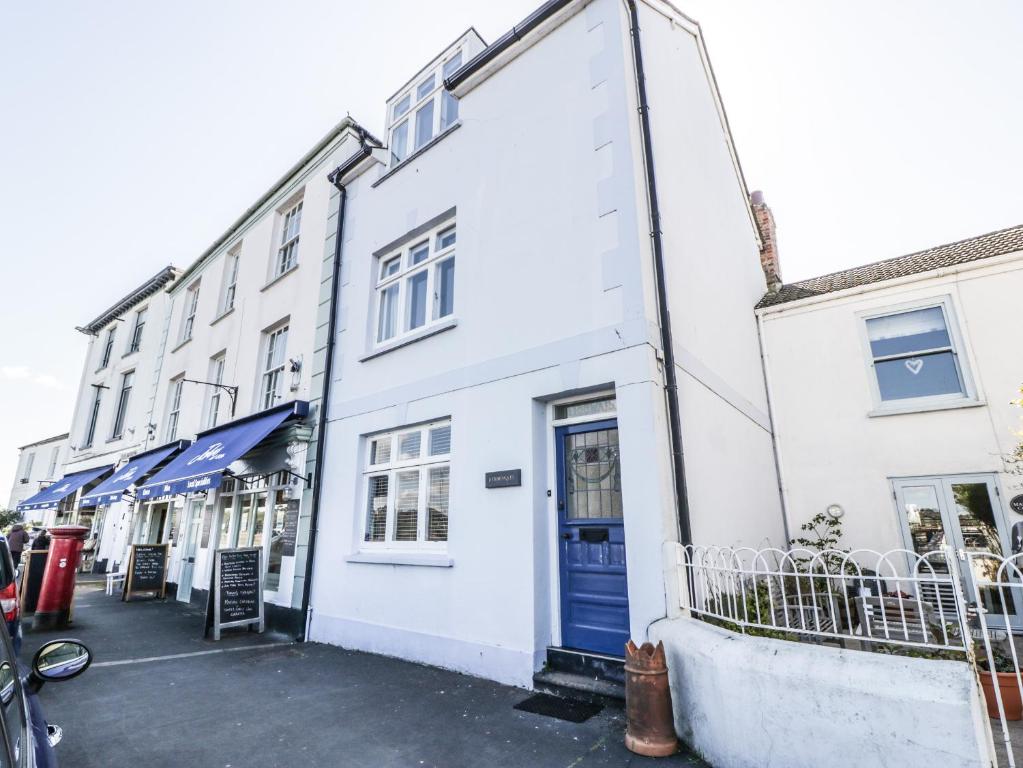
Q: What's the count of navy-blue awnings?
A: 3